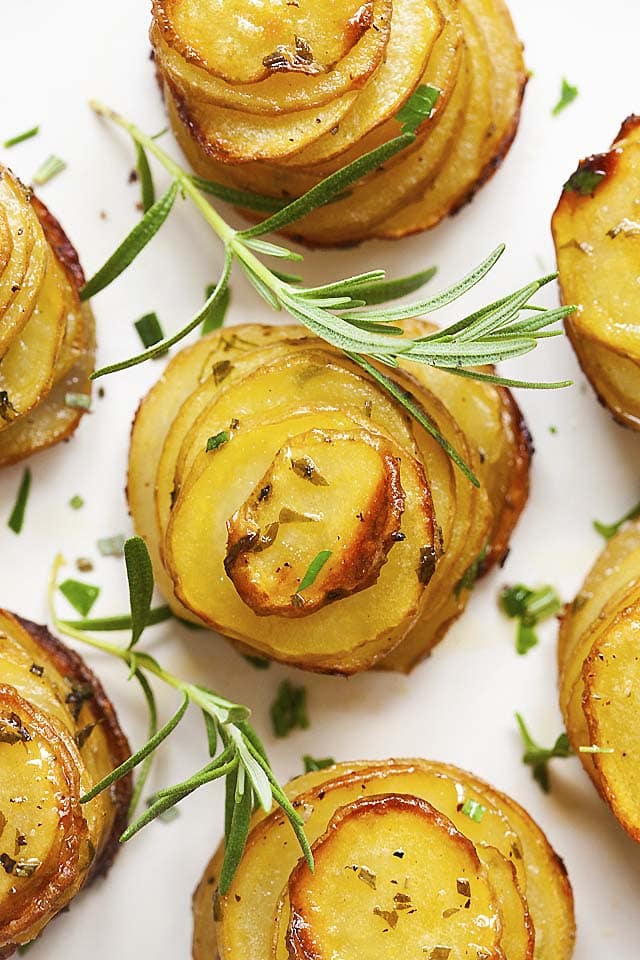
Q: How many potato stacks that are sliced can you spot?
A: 7